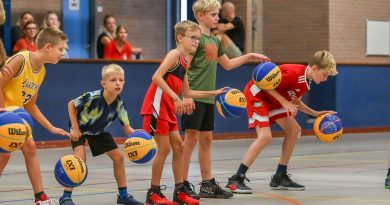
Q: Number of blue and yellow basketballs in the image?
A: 7